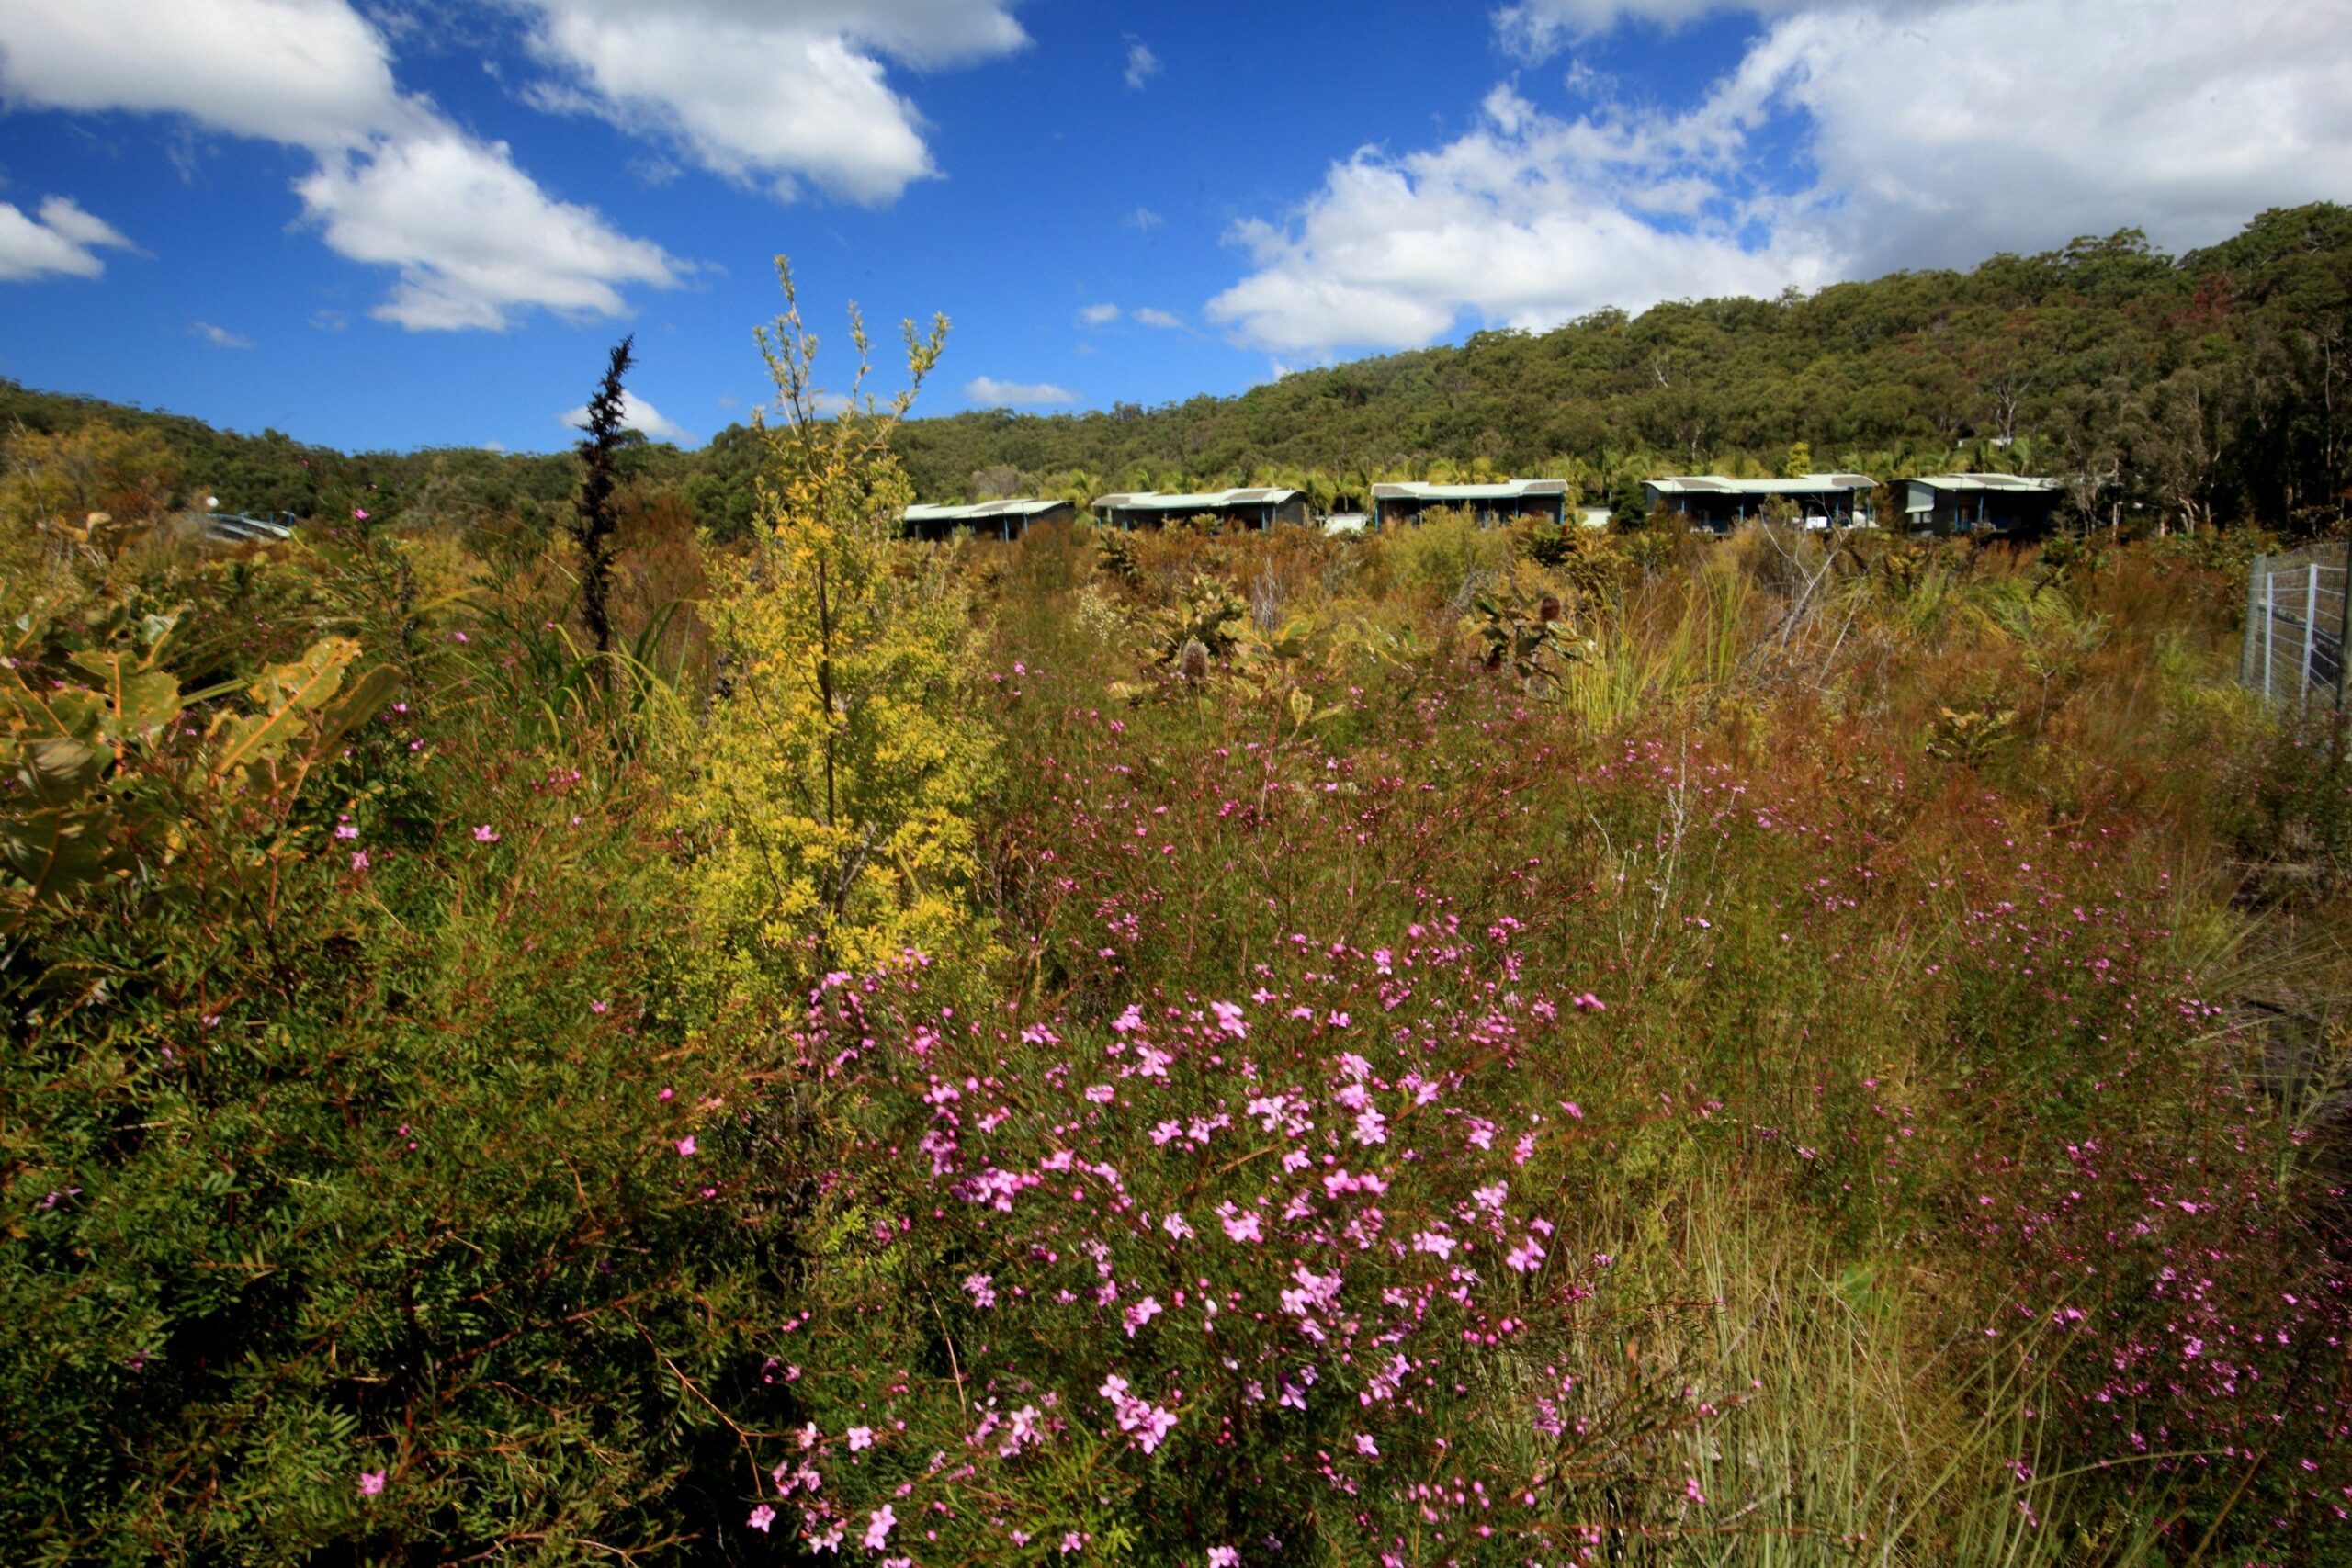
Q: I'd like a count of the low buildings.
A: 5